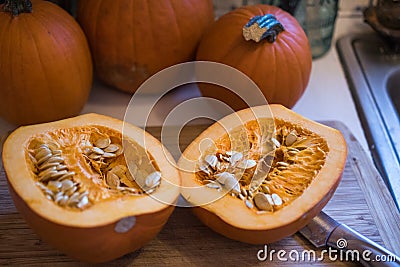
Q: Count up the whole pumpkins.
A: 3